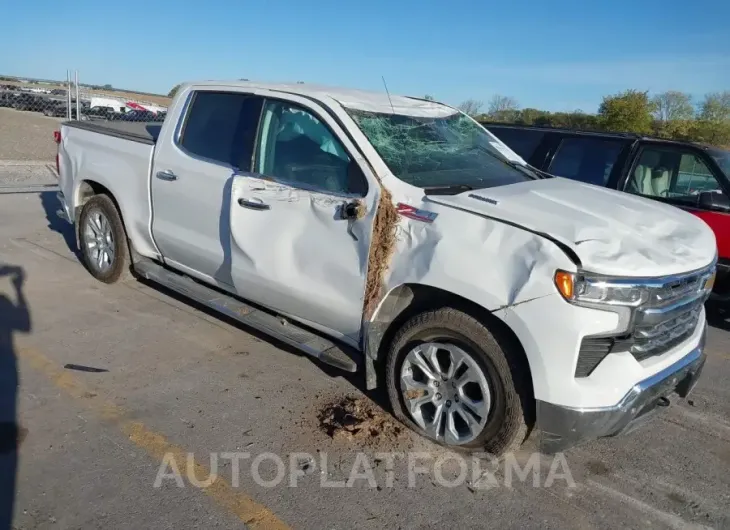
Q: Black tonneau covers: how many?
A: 1